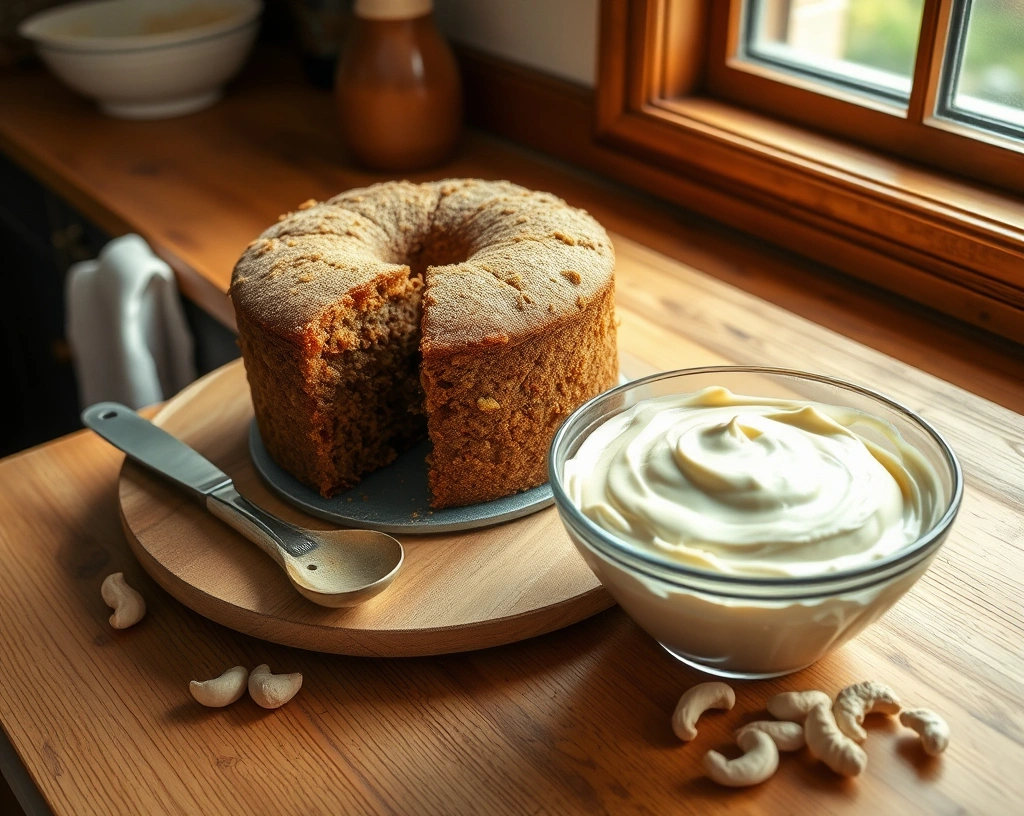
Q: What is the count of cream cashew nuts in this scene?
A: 10